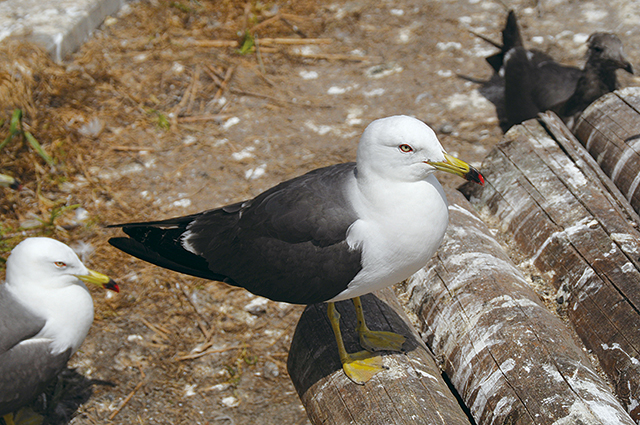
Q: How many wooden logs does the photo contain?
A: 4